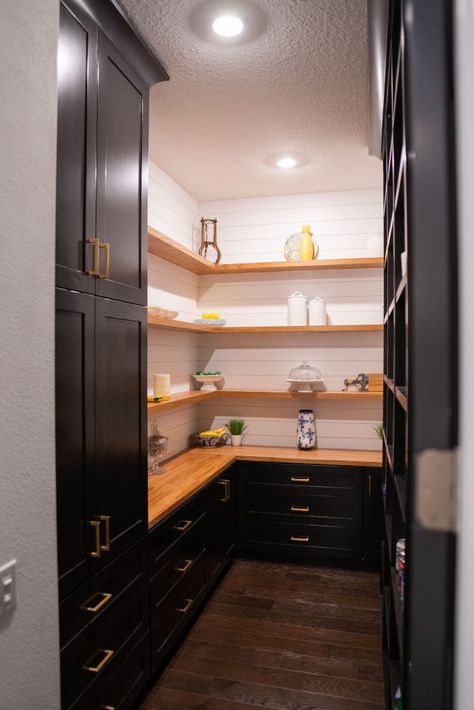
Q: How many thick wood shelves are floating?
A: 3